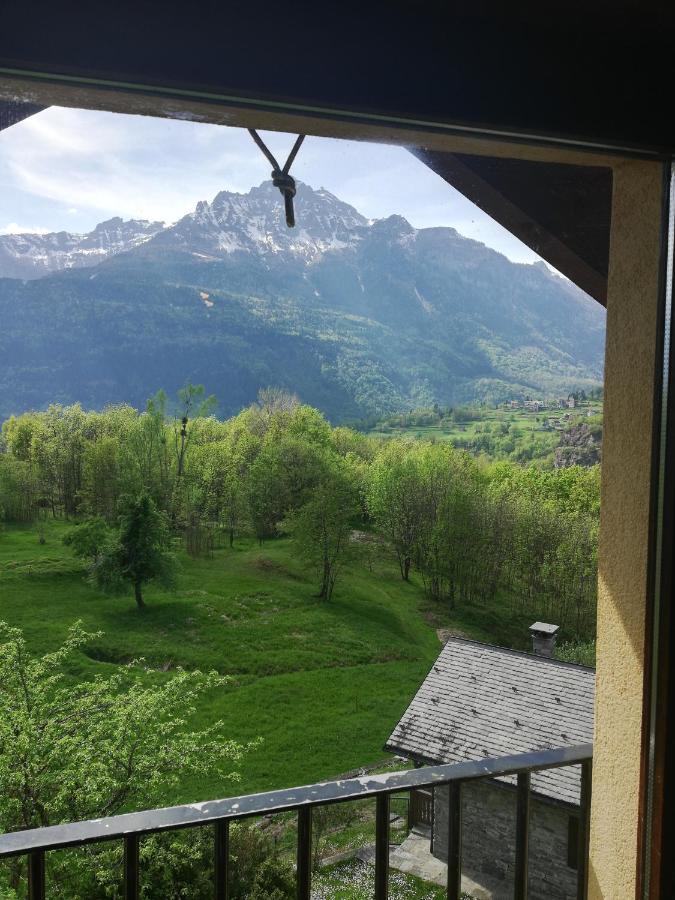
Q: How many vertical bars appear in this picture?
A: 8